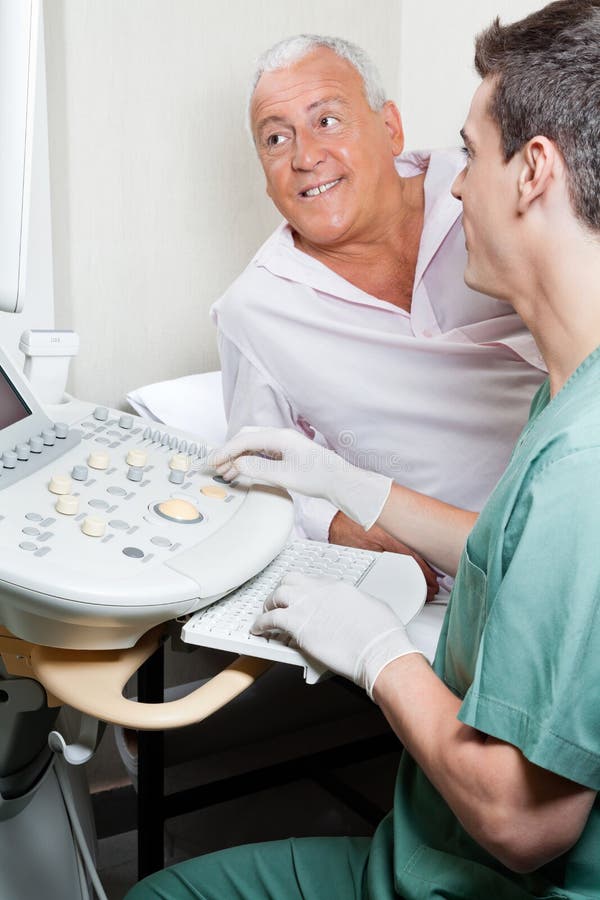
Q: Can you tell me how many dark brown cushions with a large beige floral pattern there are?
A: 0